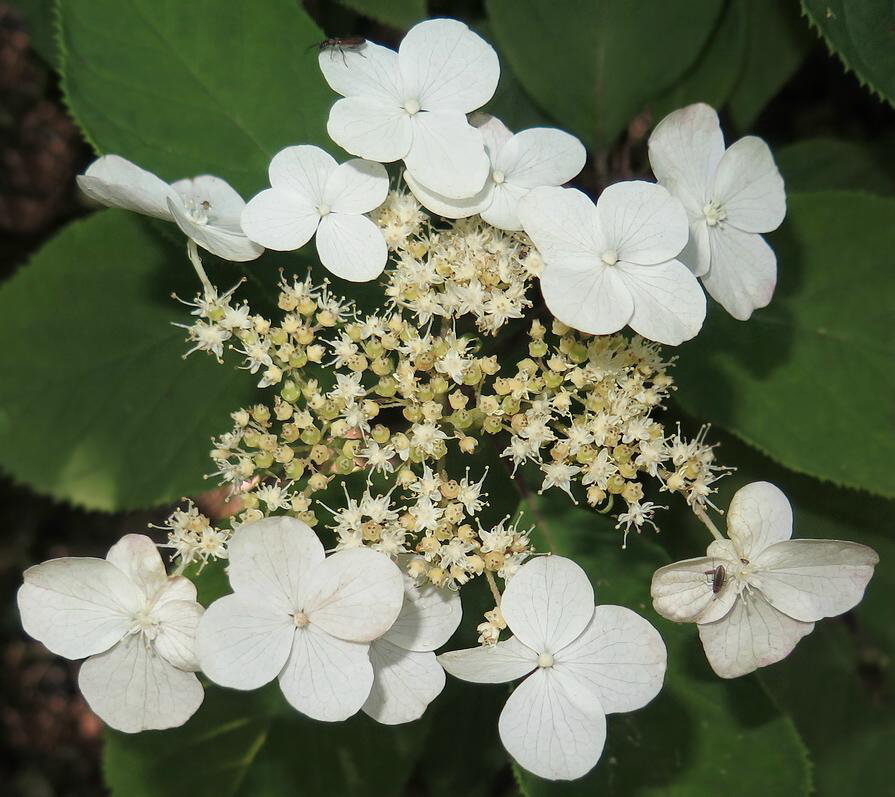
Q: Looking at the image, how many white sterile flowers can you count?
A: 11